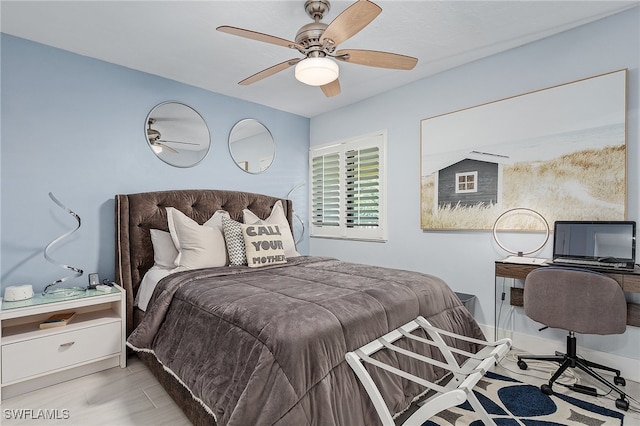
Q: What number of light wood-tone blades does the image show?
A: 5